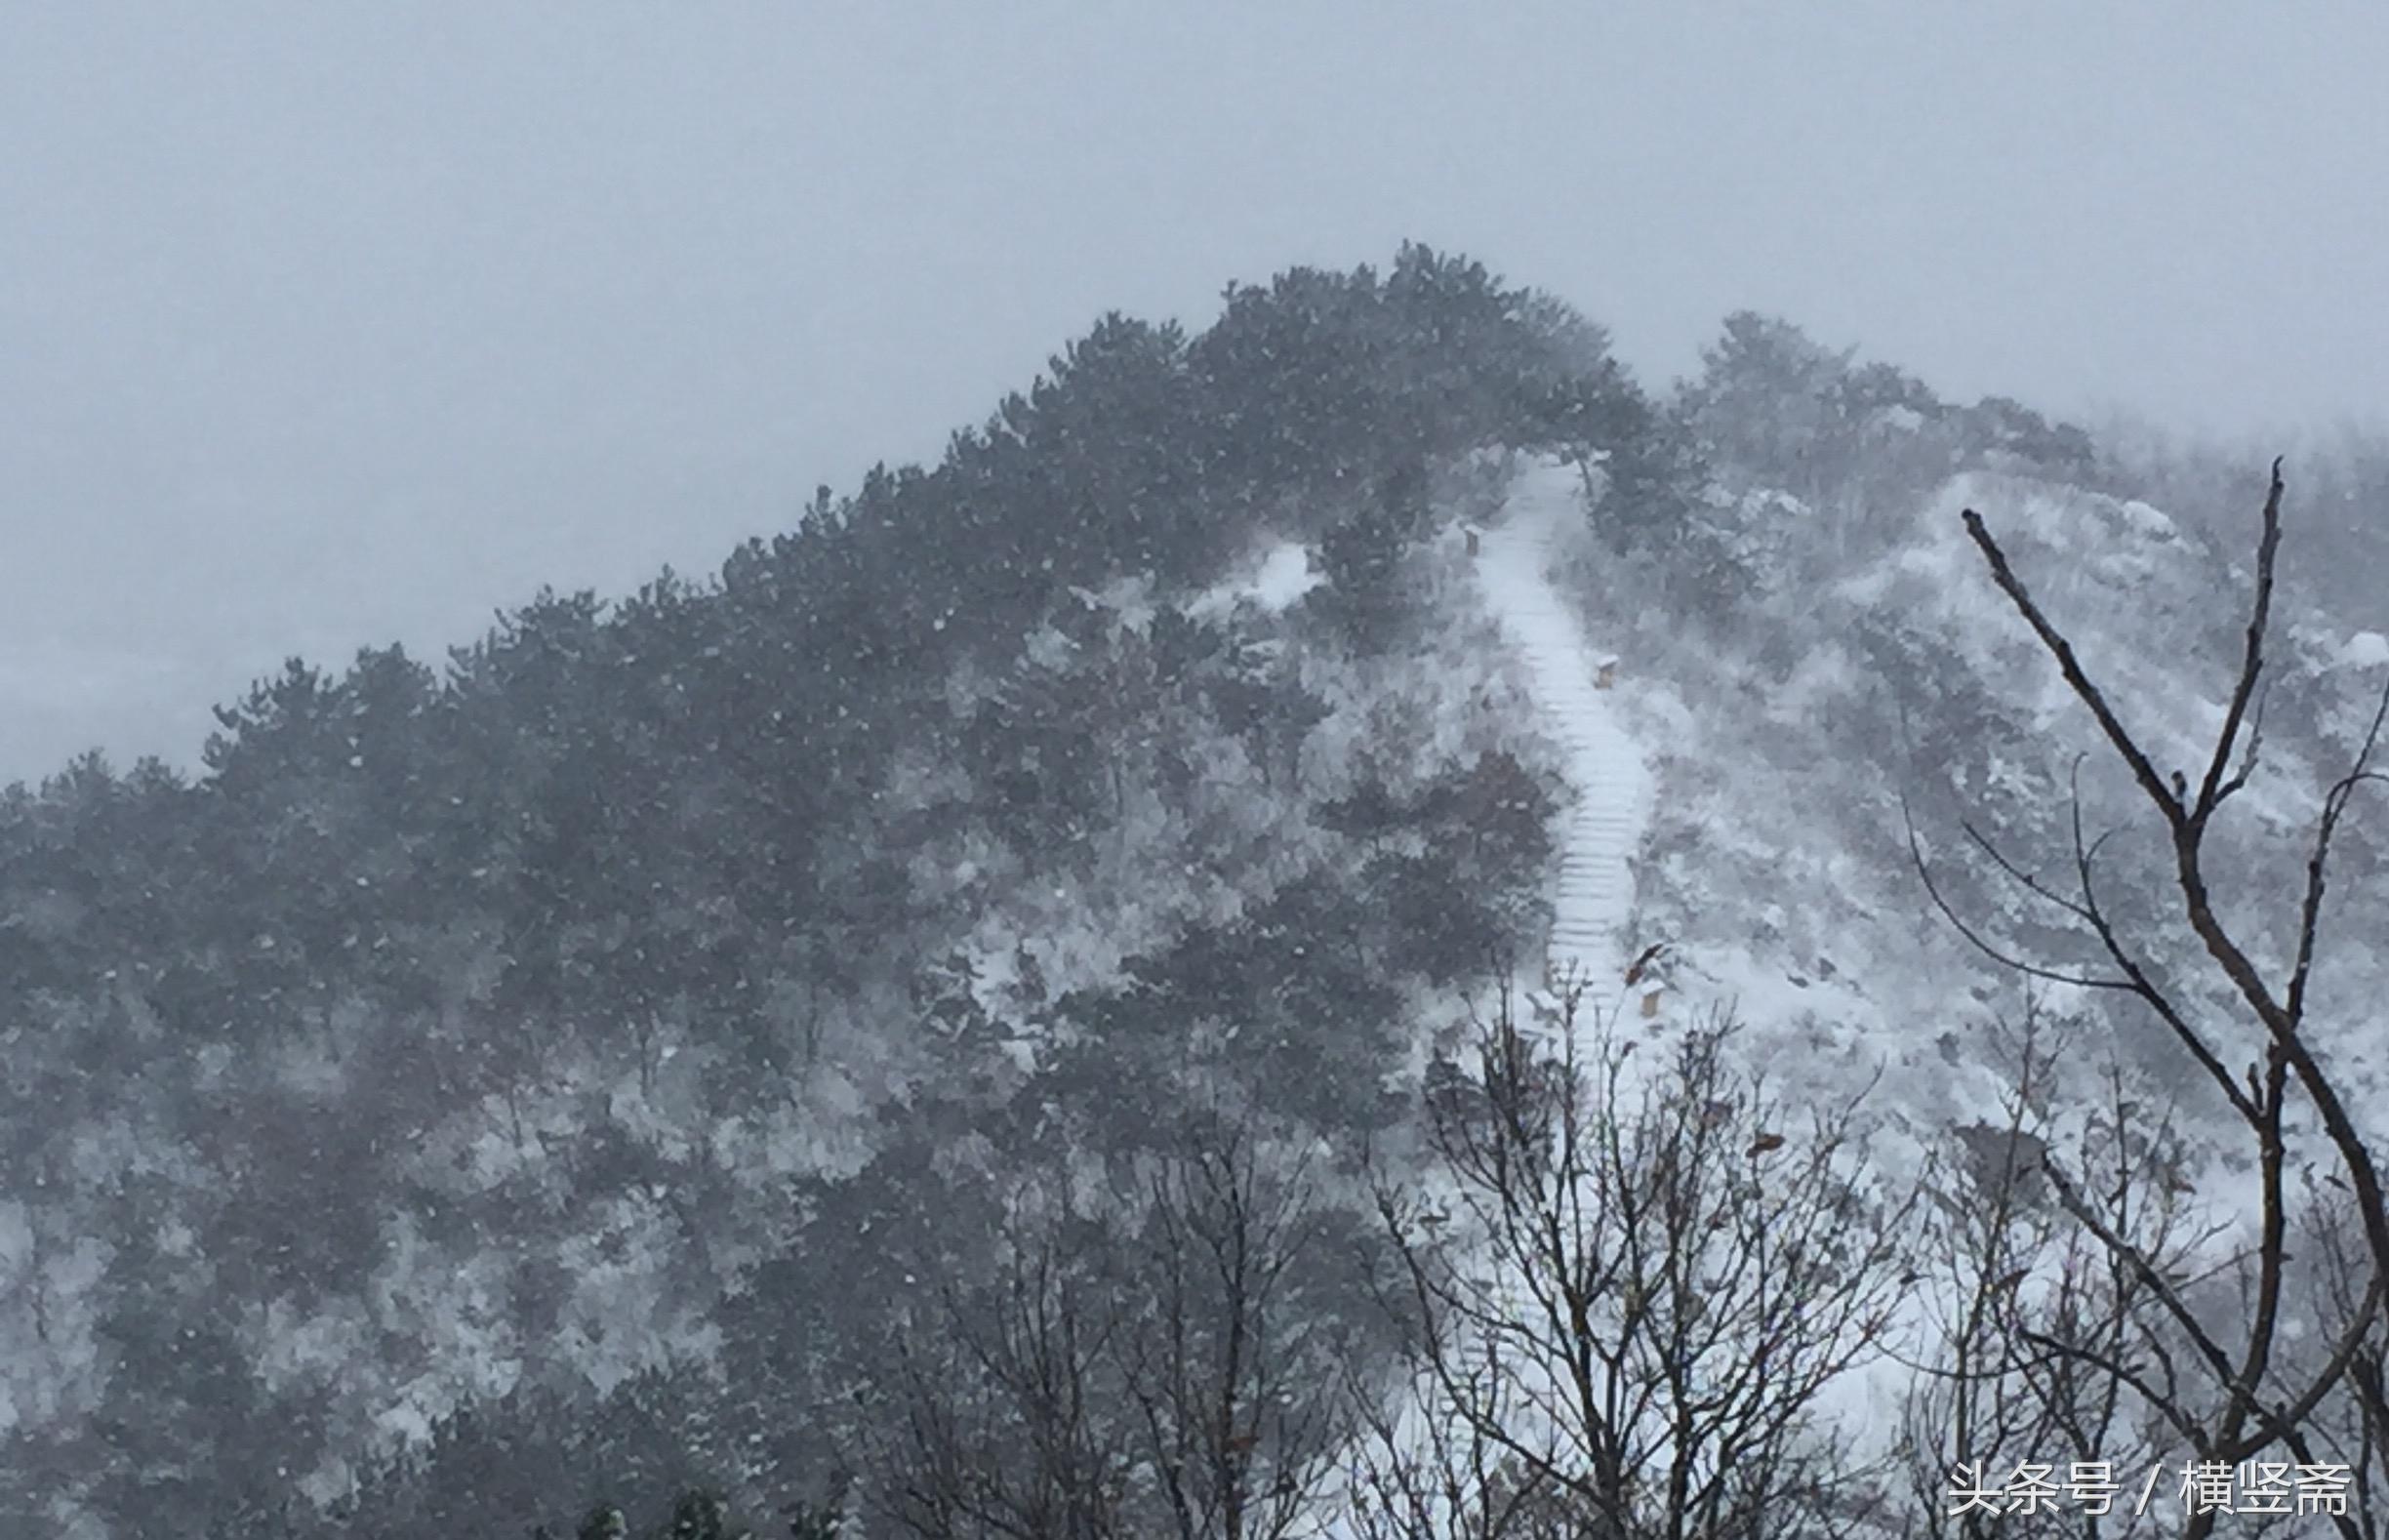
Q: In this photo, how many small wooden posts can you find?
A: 3